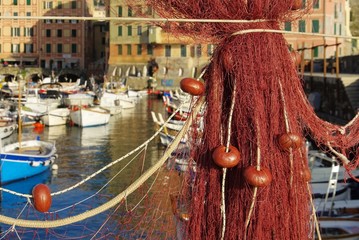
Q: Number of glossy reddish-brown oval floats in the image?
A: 5